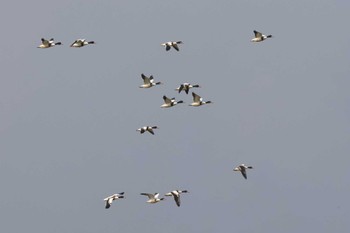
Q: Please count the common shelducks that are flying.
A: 13